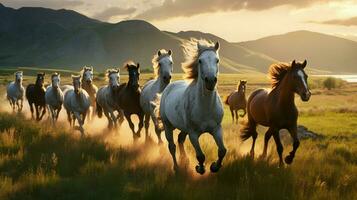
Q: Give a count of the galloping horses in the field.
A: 11